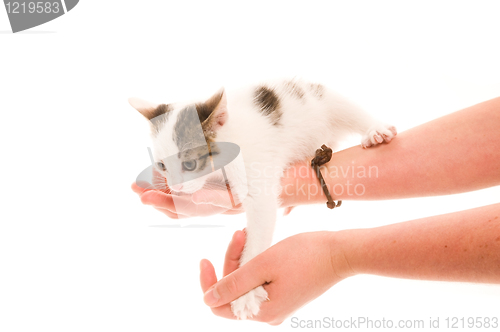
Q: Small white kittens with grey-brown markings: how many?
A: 1